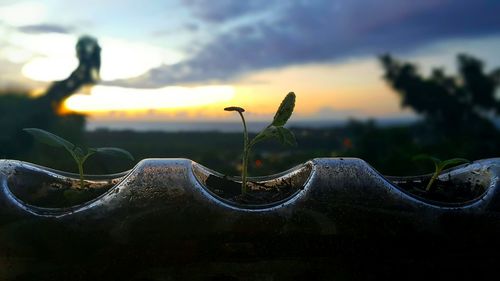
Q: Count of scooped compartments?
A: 3